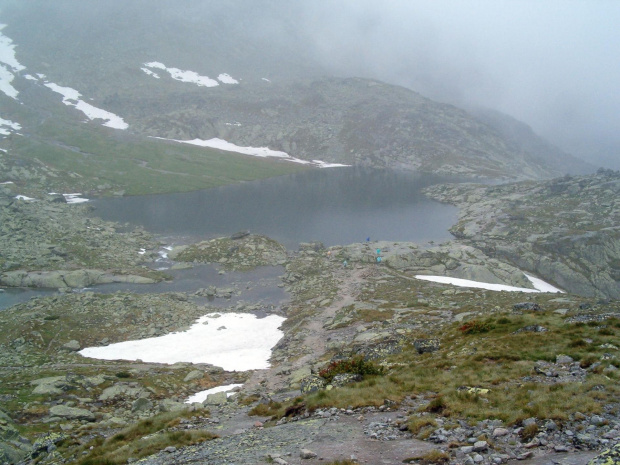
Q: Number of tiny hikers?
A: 5